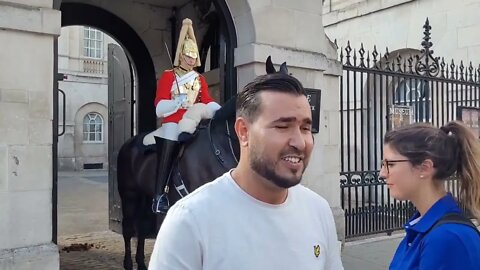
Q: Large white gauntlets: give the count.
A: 2